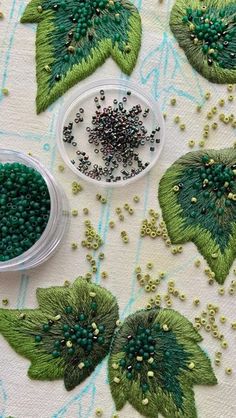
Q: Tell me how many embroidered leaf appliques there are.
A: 5